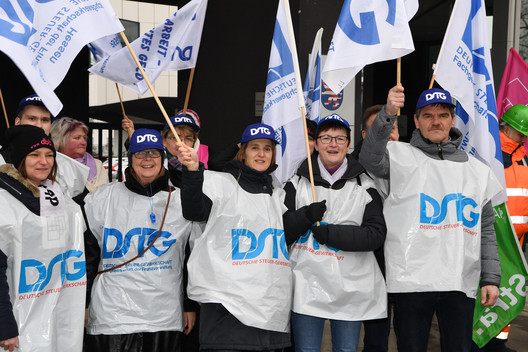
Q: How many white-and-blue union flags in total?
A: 7